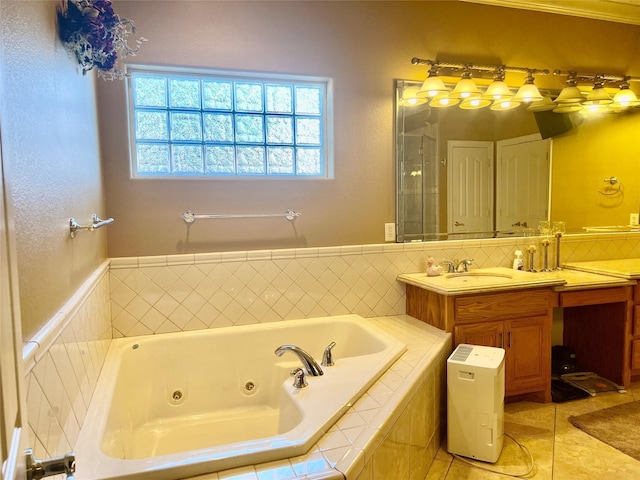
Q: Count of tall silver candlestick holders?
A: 3